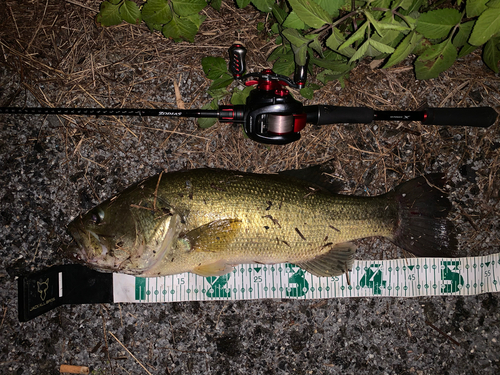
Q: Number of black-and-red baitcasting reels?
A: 1